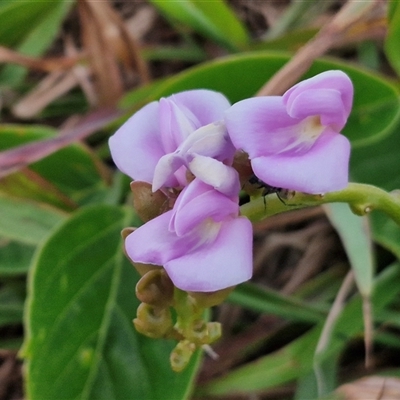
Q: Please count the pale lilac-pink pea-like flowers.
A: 3